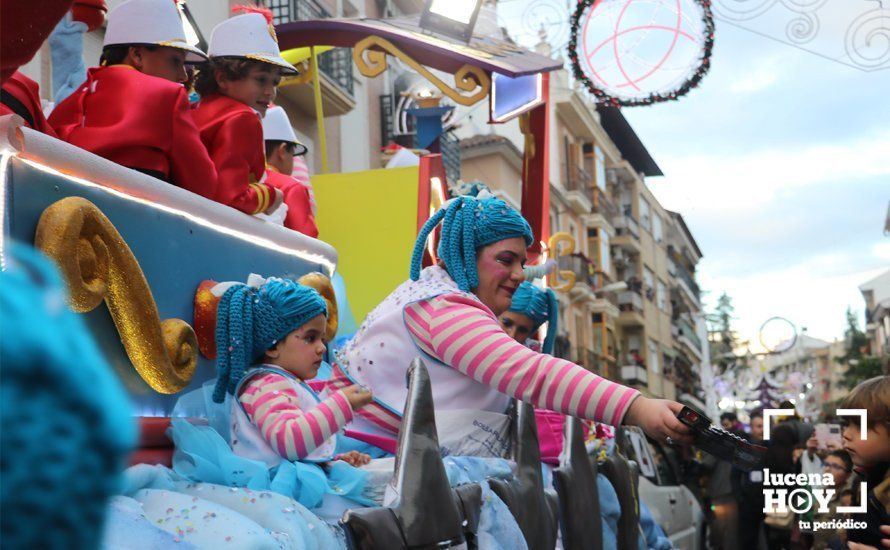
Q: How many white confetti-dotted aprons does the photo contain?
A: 2